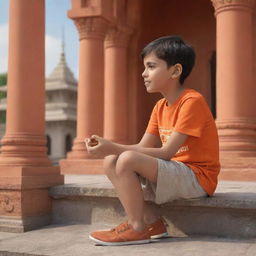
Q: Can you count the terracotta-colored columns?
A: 4